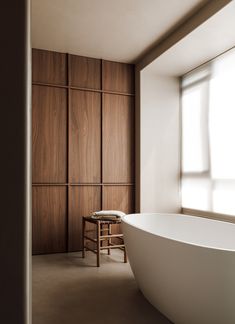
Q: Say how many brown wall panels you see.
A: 9